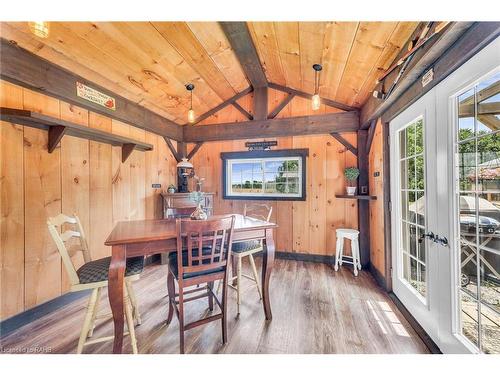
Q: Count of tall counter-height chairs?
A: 3